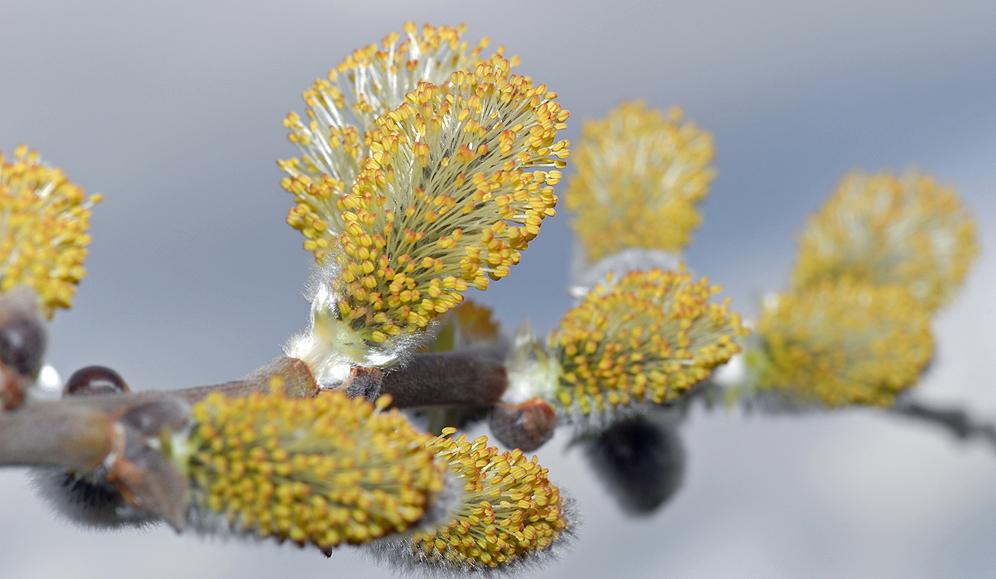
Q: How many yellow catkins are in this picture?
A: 9